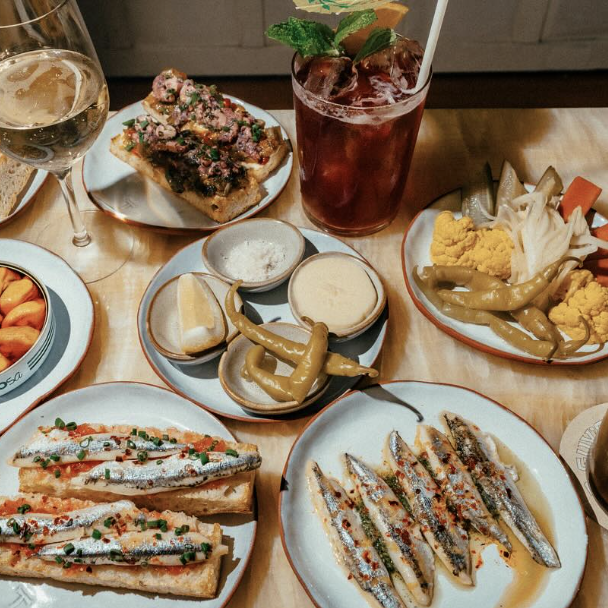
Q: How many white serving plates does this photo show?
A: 7